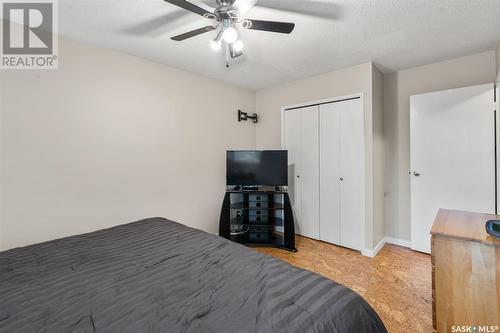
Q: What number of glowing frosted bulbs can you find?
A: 3